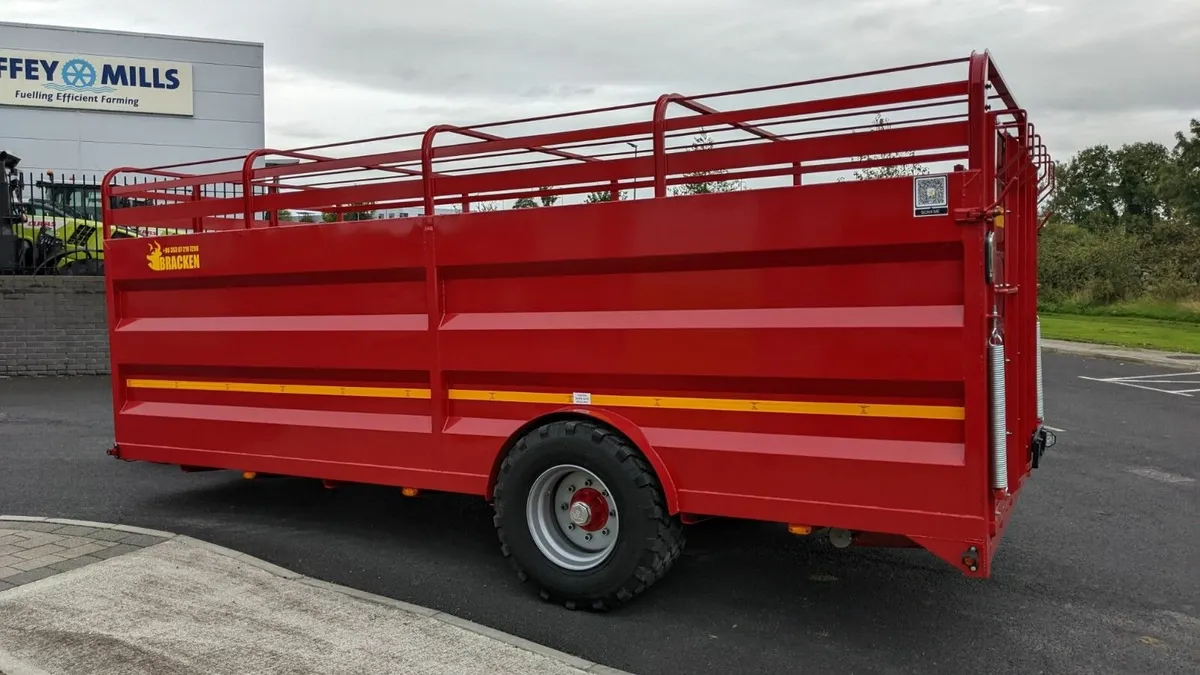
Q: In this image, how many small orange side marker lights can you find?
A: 3